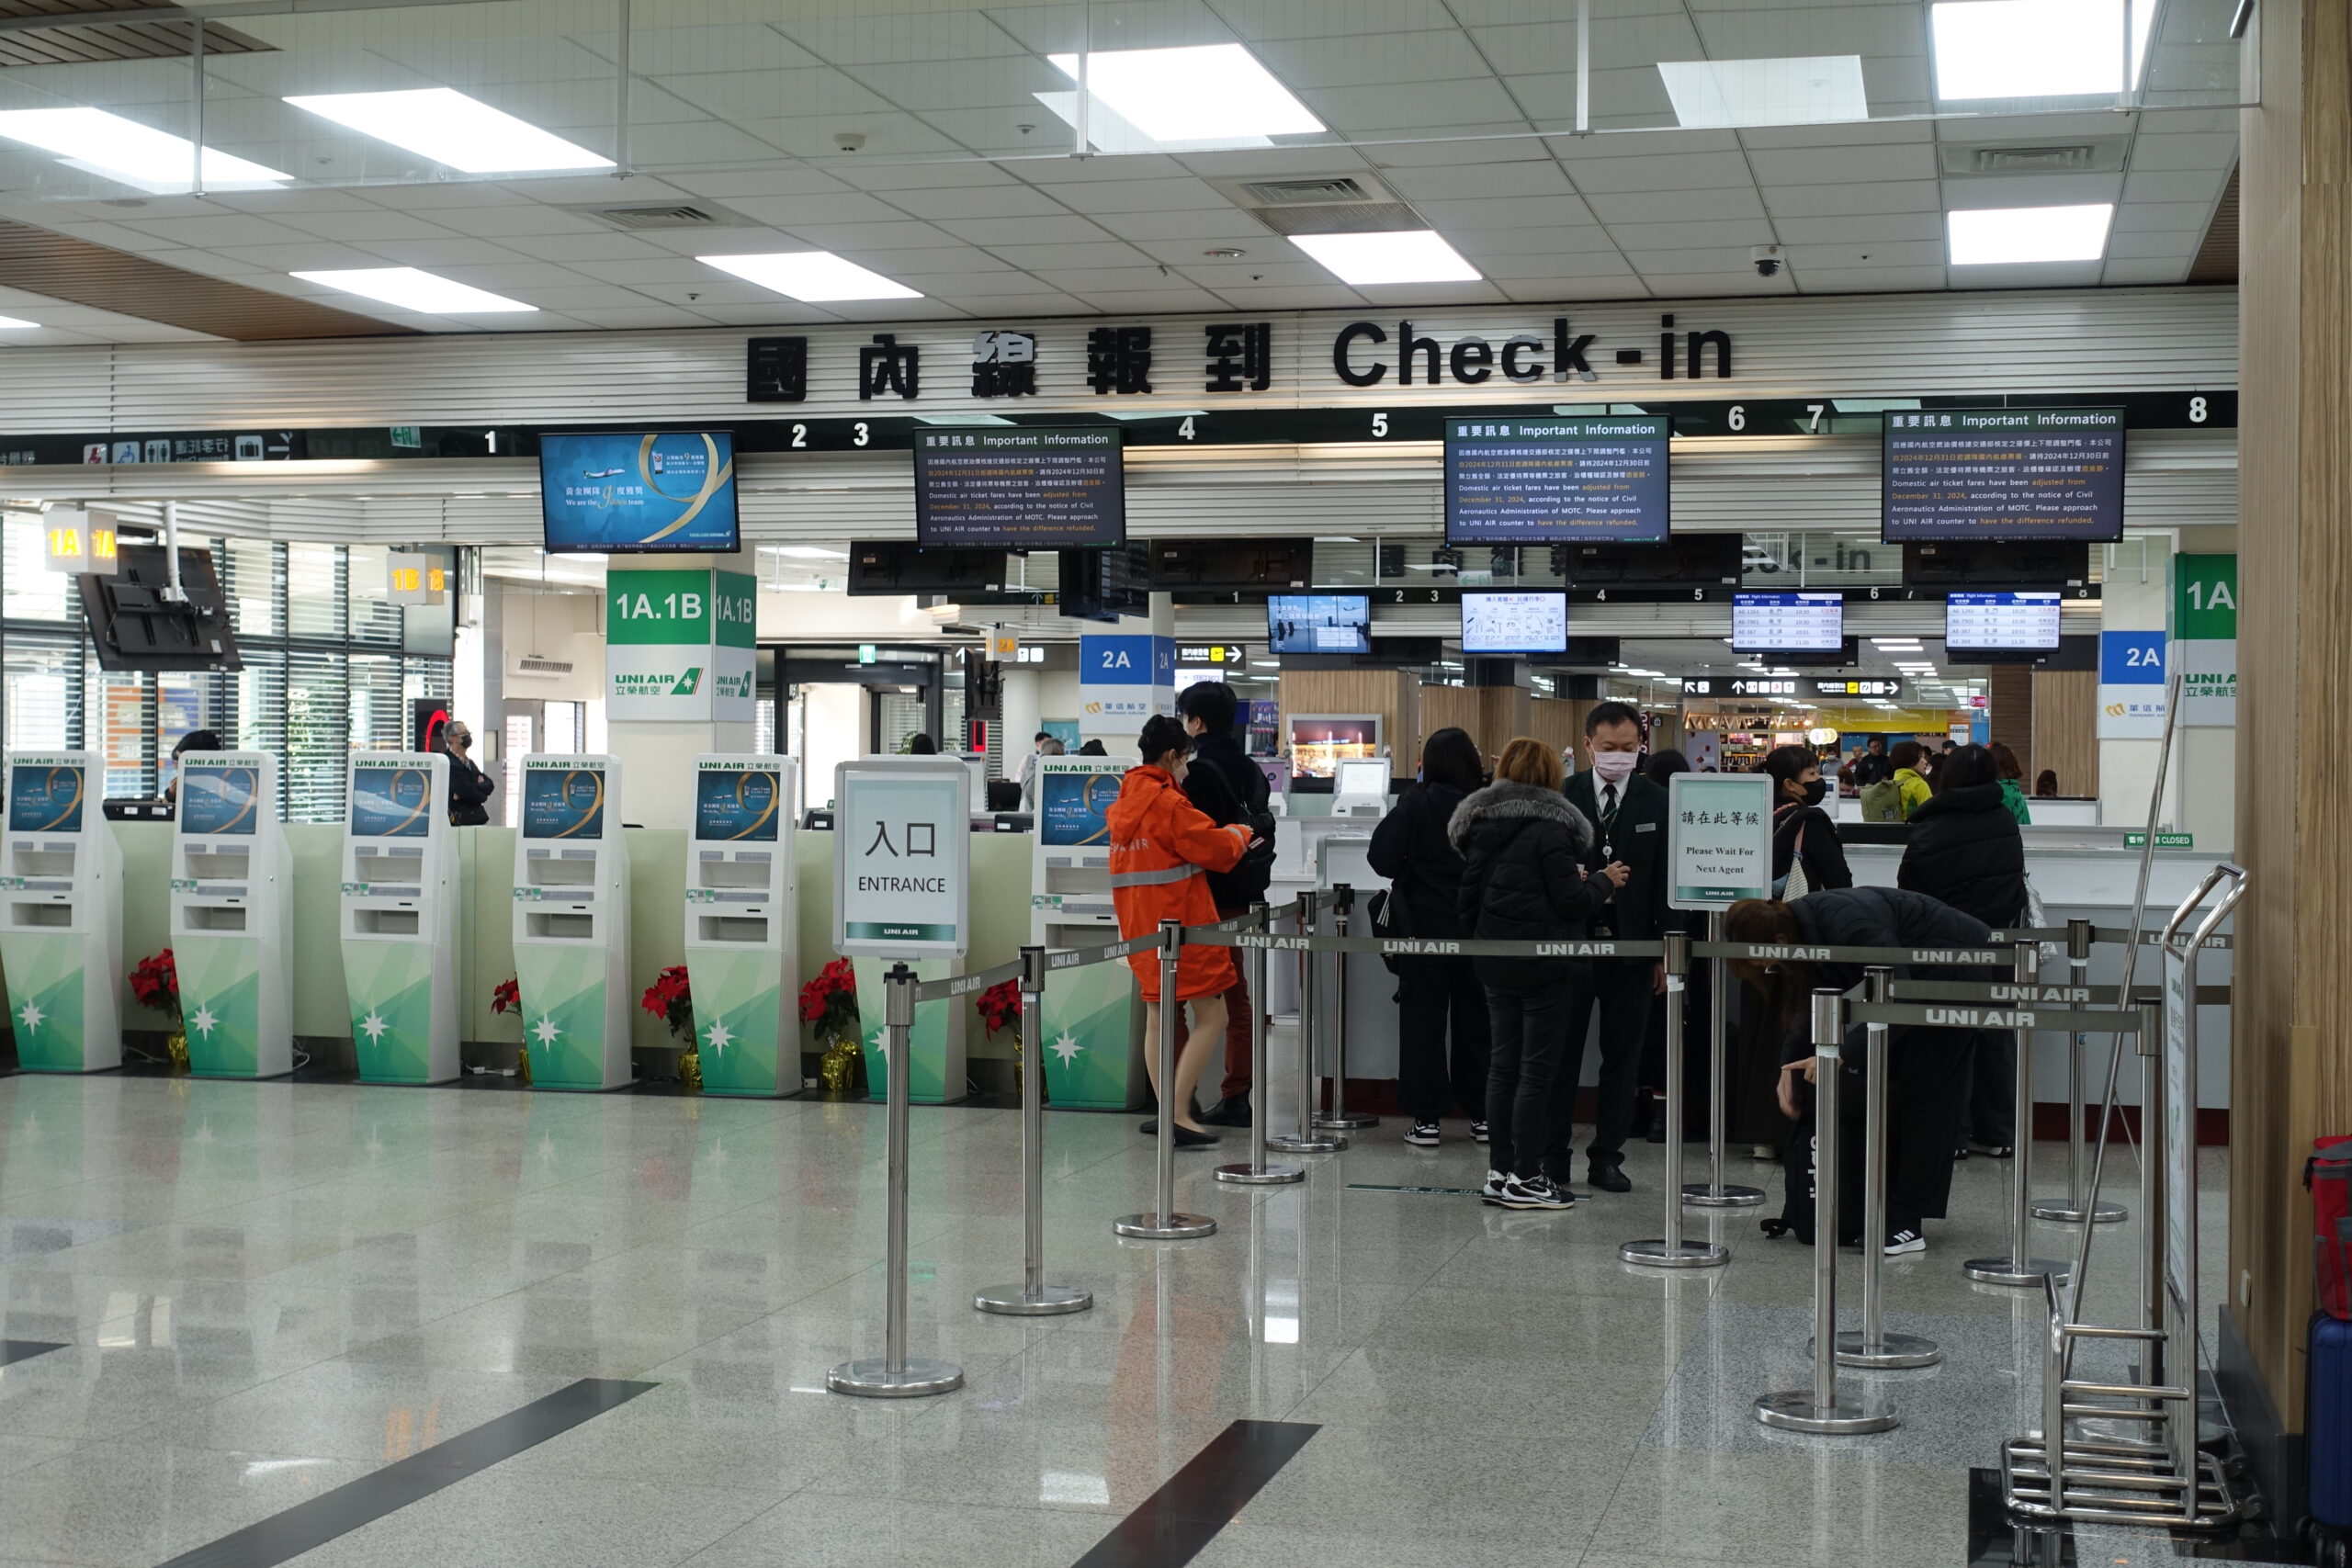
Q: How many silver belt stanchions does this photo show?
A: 12